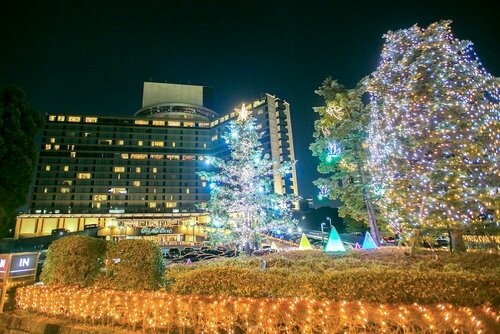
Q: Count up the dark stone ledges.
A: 1